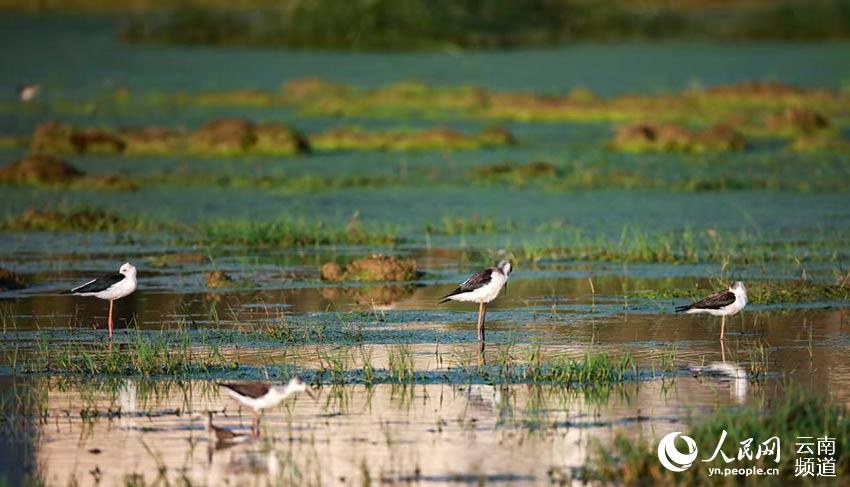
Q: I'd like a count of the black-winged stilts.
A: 4